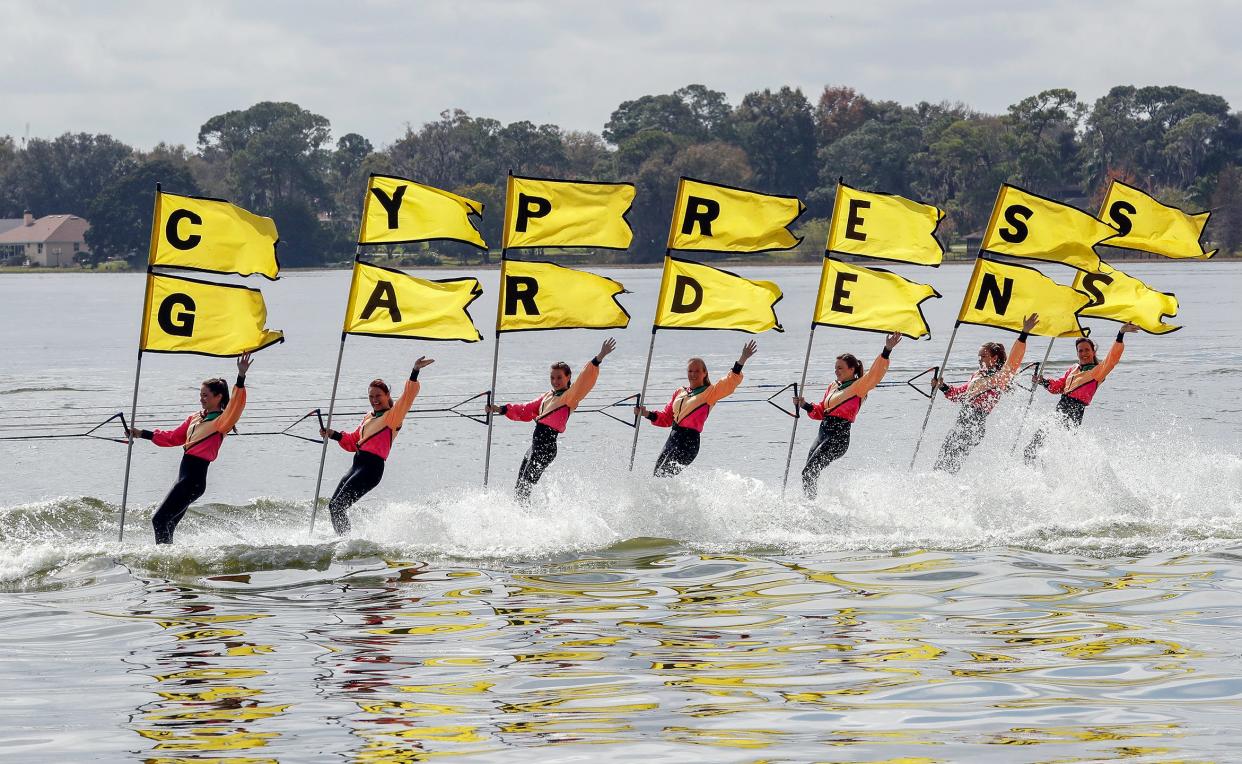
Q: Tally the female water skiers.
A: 7